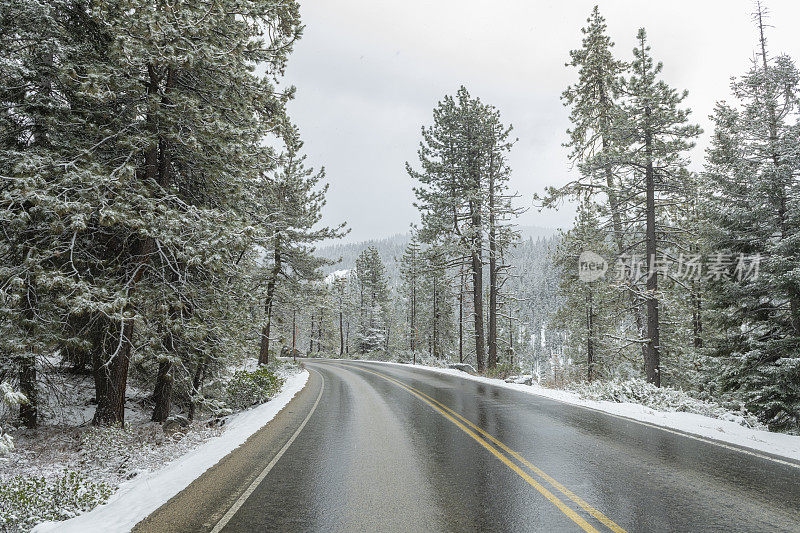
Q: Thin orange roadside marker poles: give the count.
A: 2